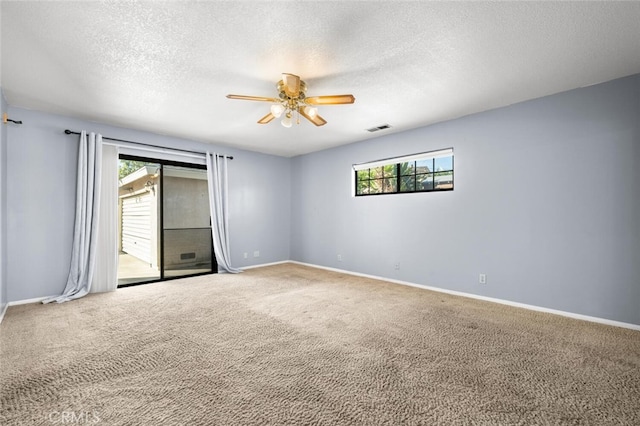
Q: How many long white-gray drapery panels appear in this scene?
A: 2